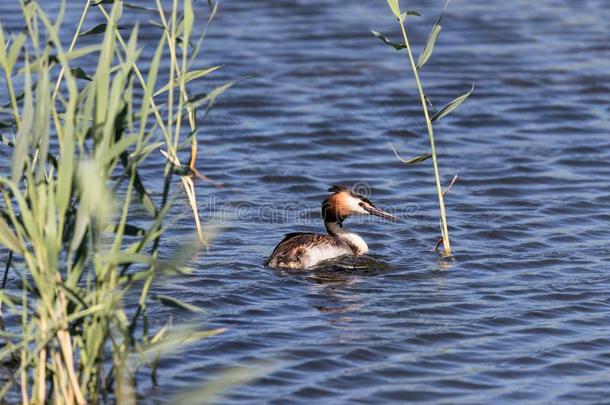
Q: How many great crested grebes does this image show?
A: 1